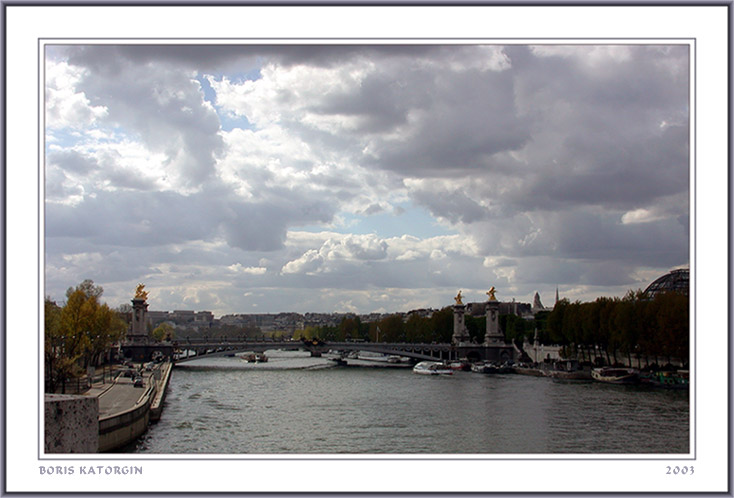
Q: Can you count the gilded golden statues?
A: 3